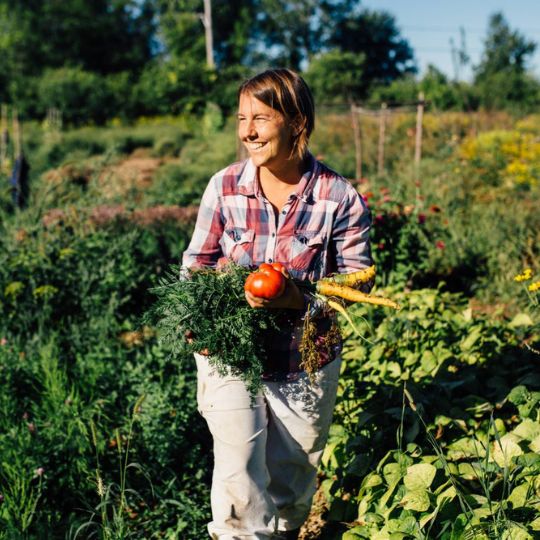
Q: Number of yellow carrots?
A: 3